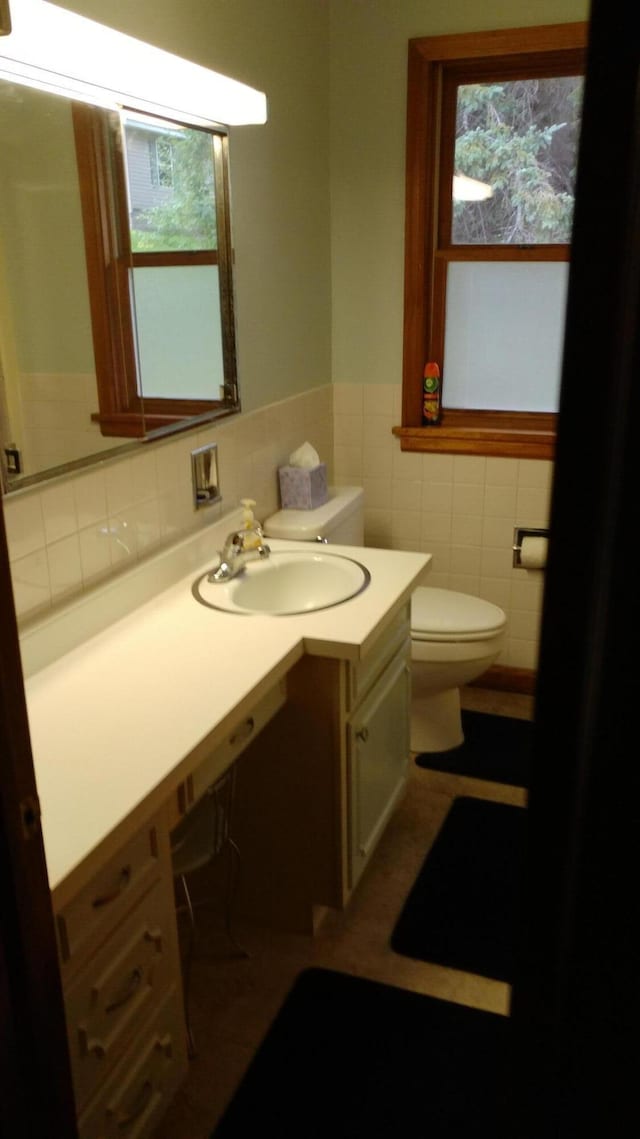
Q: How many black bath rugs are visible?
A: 3